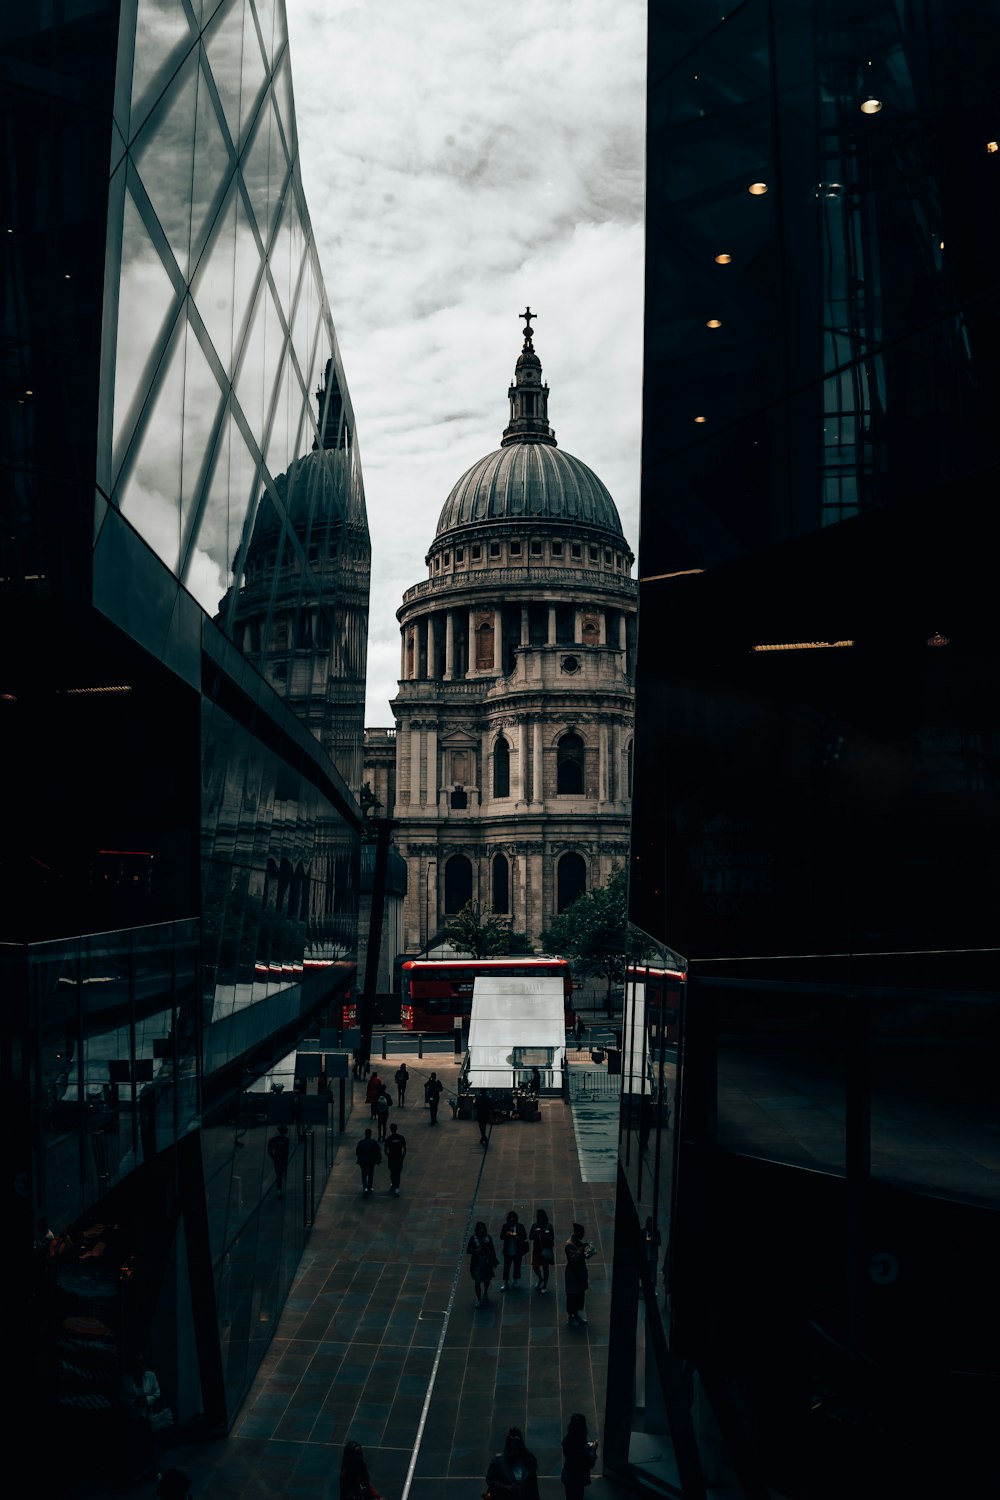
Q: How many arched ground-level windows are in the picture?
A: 3